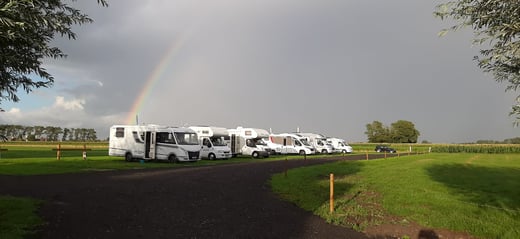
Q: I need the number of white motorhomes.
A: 6